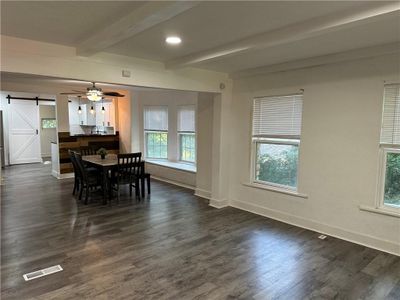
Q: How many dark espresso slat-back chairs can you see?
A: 4